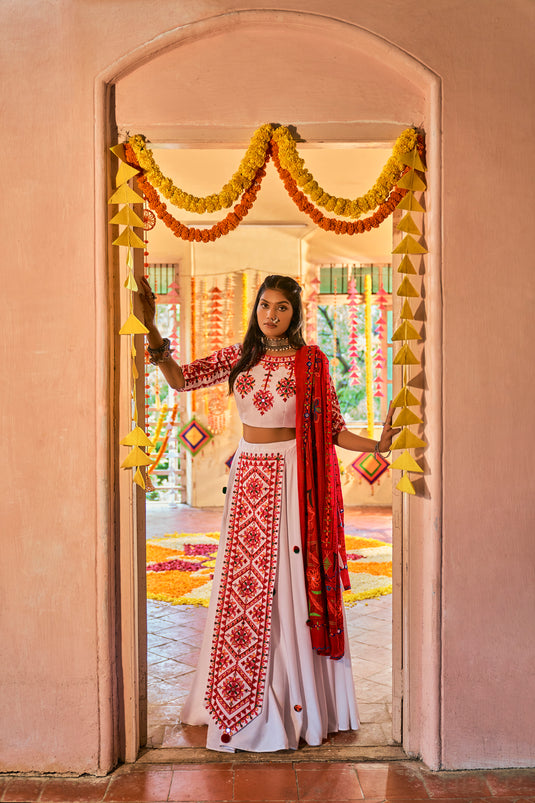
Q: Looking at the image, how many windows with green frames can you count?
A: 2